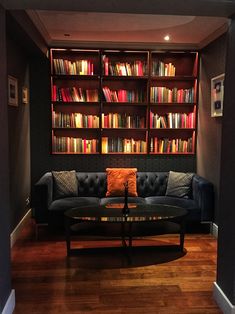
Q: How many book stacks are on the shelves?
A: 12